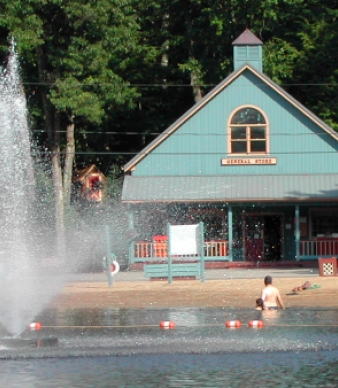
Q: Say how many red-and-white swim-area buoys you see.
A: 4